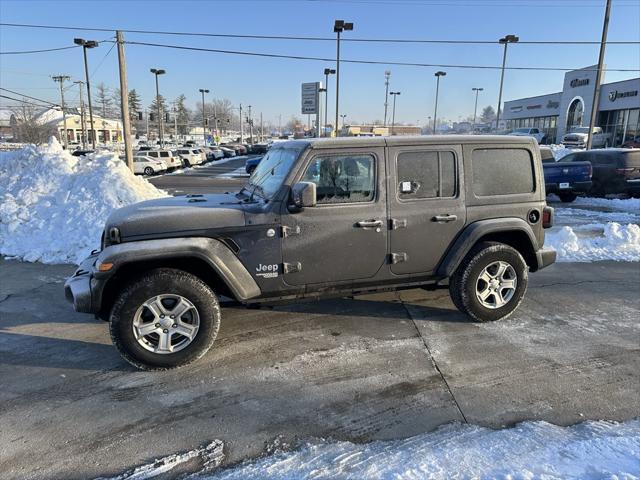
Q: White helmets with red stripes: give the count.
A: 0